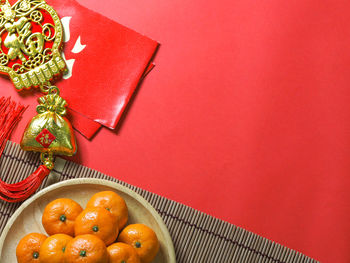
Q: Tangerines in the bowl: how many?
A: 8